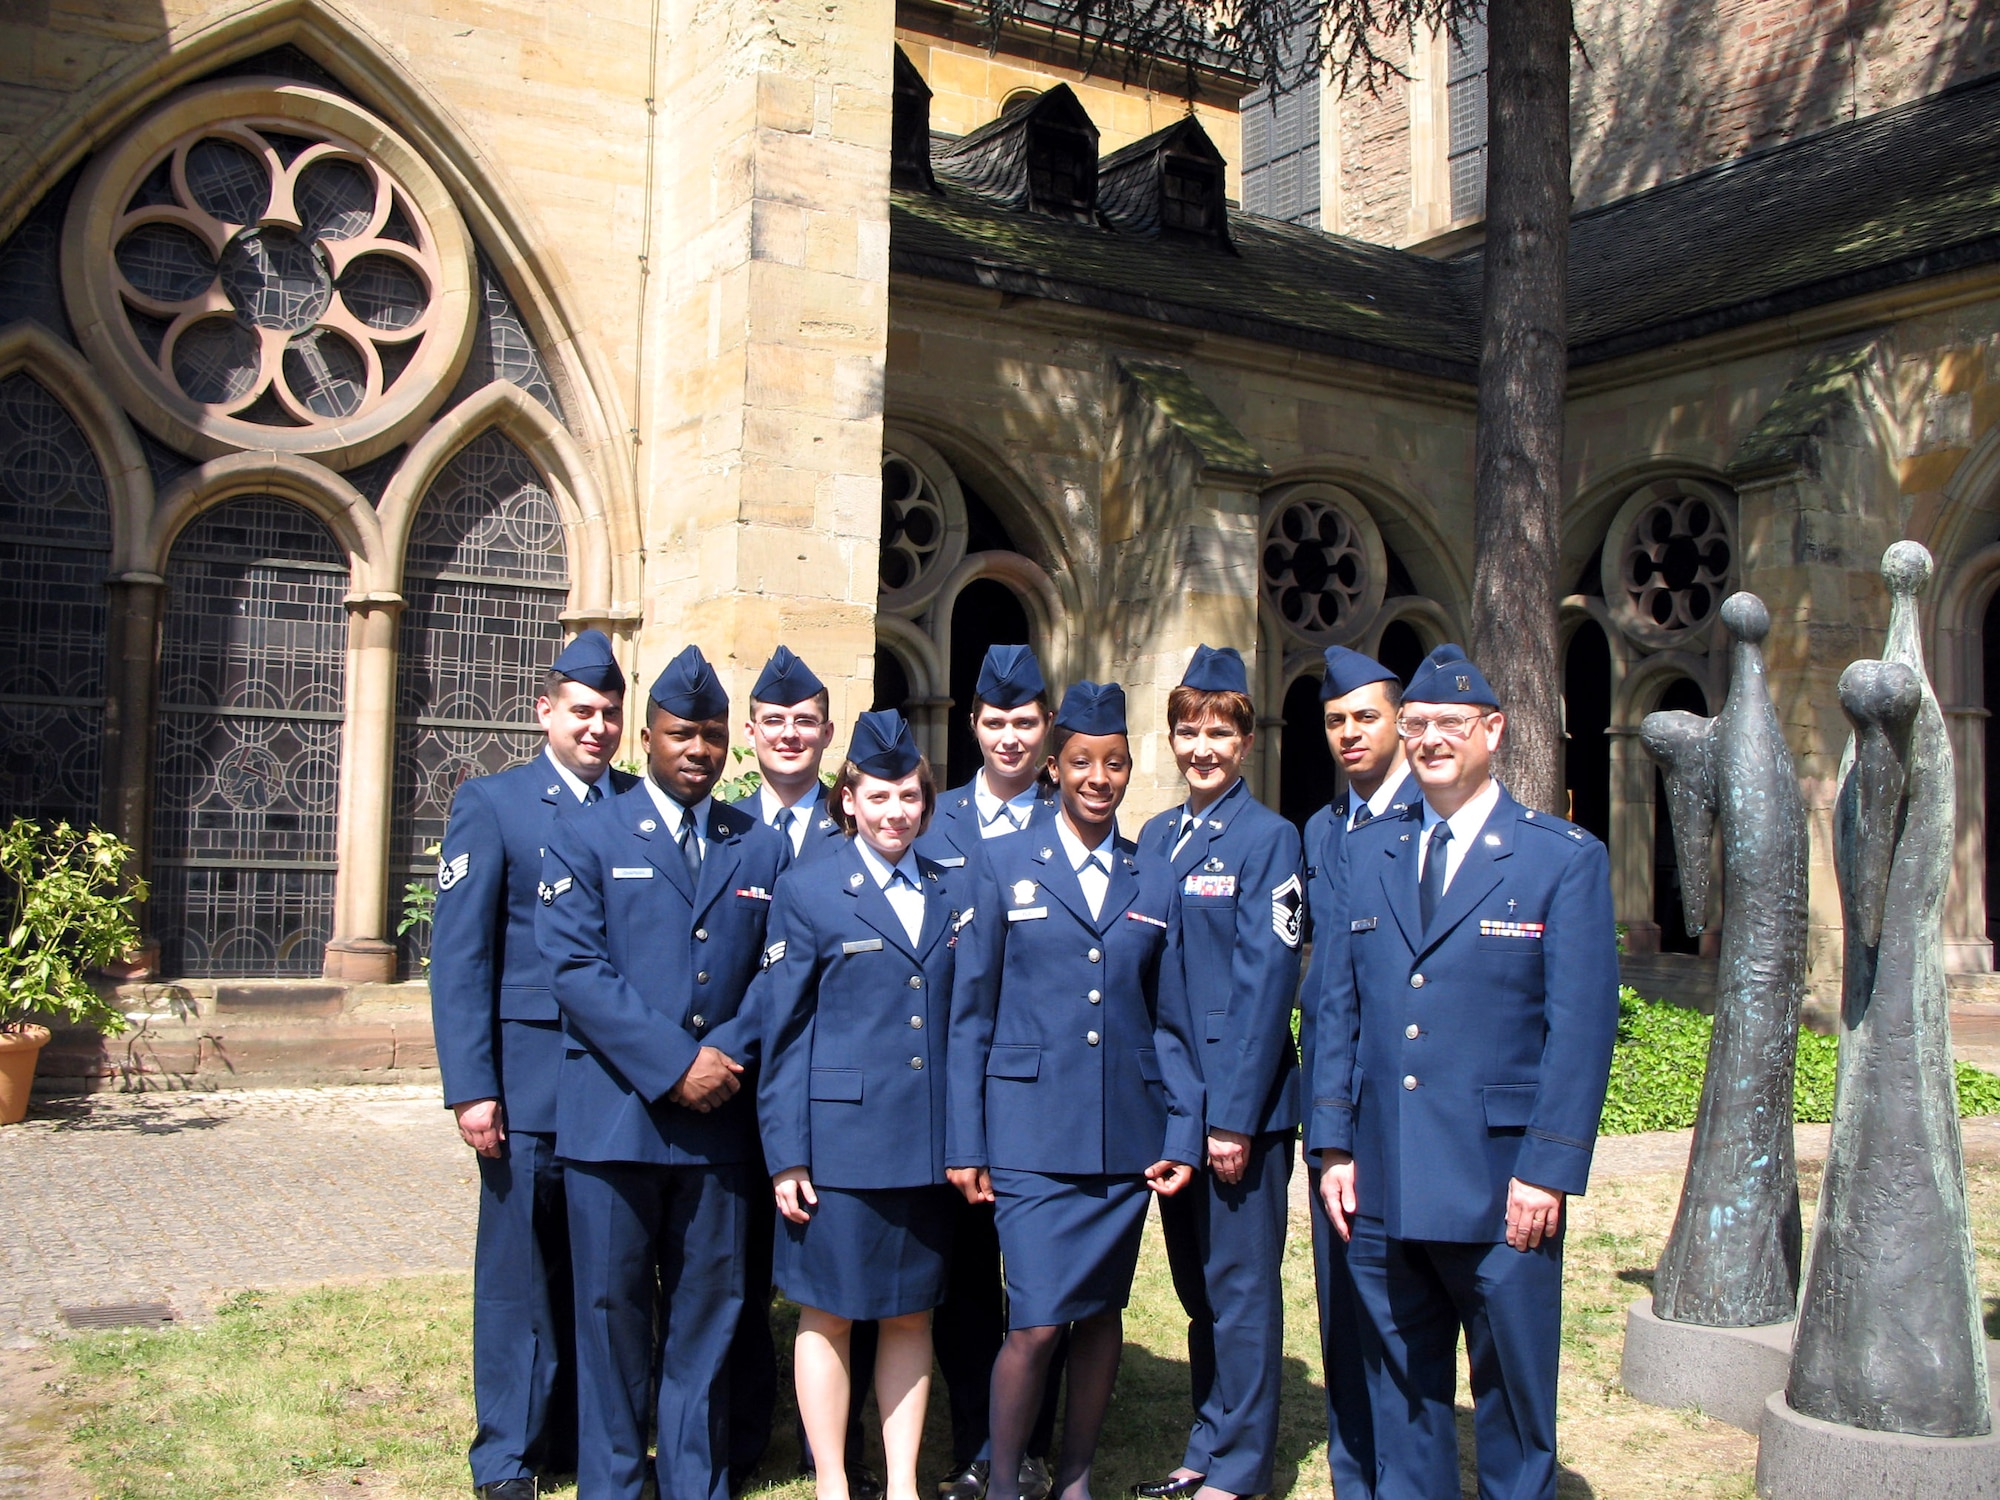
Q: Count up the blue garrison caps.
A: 9